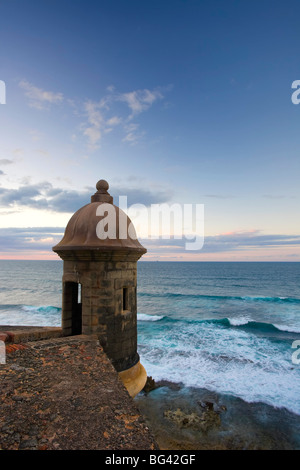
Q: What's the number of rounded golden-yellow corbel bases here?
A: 1